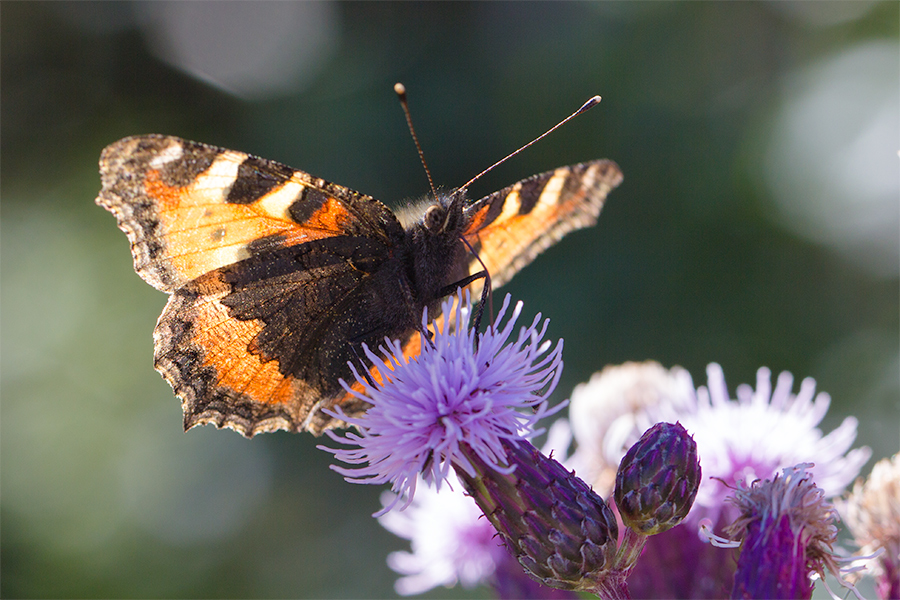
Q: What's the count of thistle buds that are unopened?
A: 1